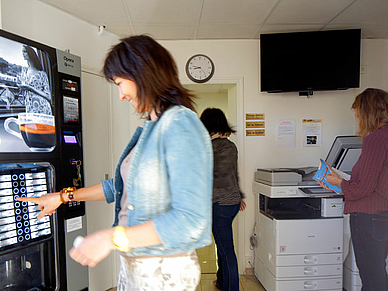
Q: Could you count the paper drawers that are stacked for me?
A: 3